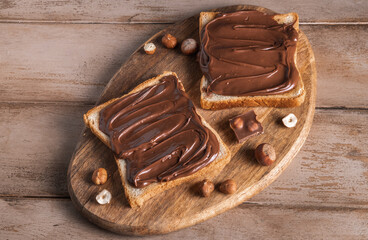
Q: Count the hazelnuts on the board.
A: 9